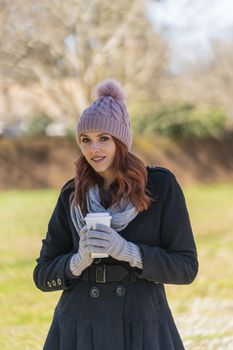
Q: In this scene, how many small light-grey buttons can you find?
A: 3